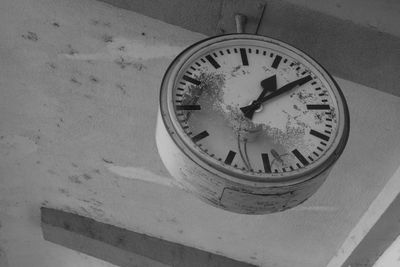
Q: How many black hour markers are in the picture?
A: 12